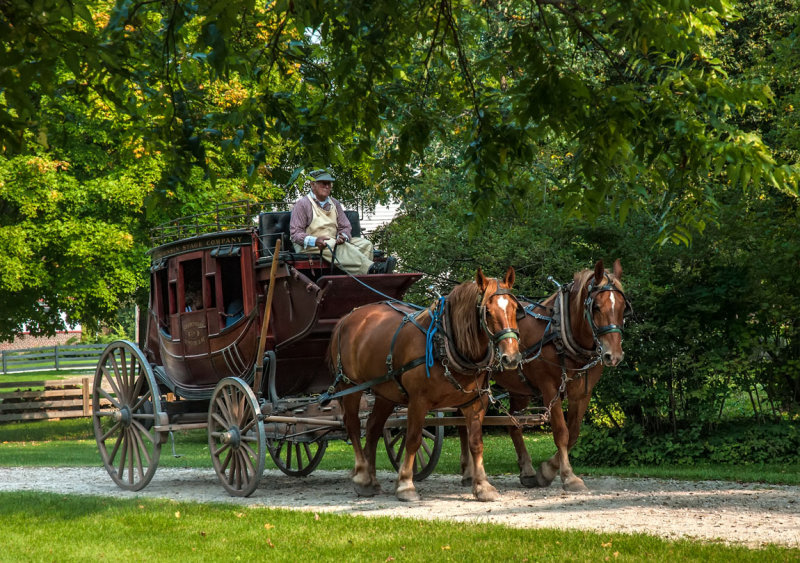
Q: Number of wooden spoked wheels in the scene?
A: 4